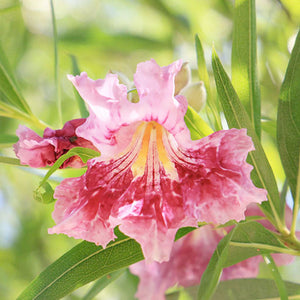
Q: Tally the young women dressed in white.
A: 0